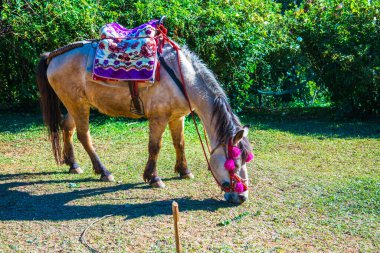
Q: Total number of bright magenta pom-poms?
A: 4